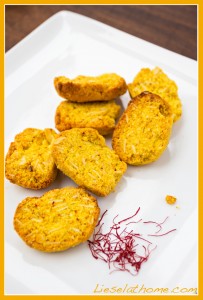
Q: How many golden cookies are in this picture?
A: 7